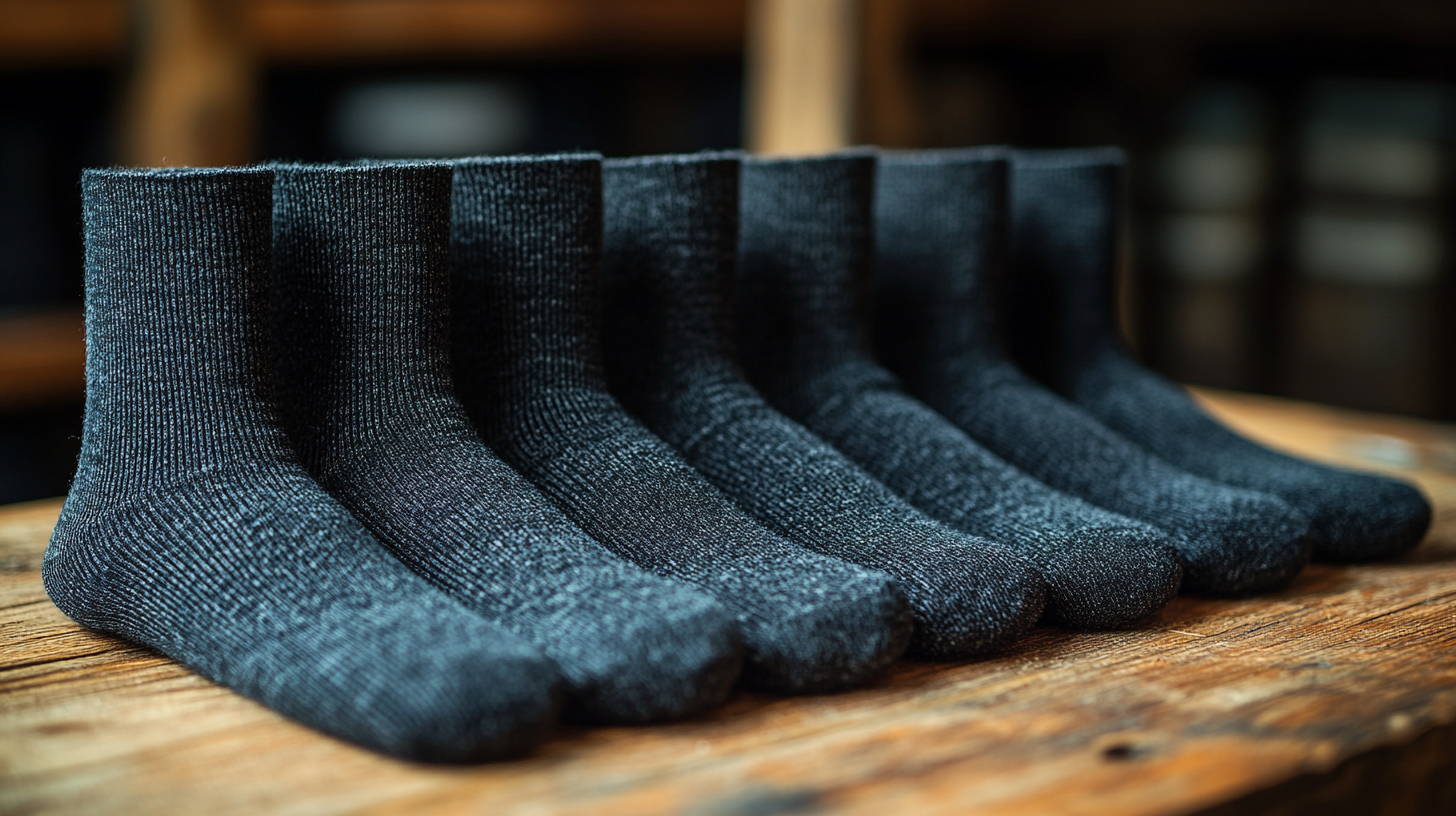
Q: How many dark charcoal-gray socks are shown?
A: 7